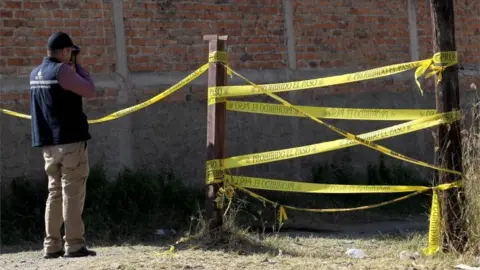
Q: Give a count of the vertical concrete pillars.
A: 3